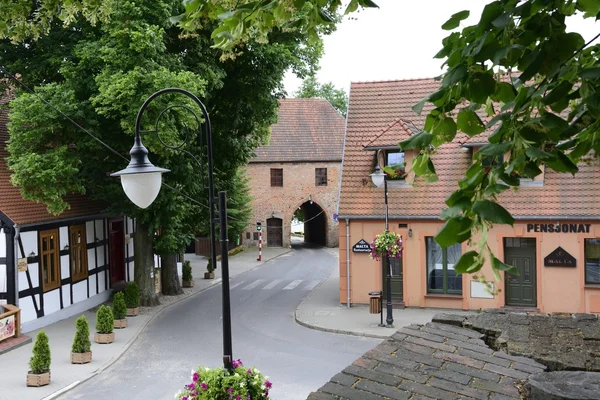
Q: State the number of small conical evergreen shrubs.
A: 7